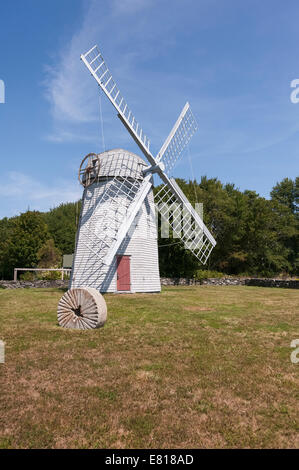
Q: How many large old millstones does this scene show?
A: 1